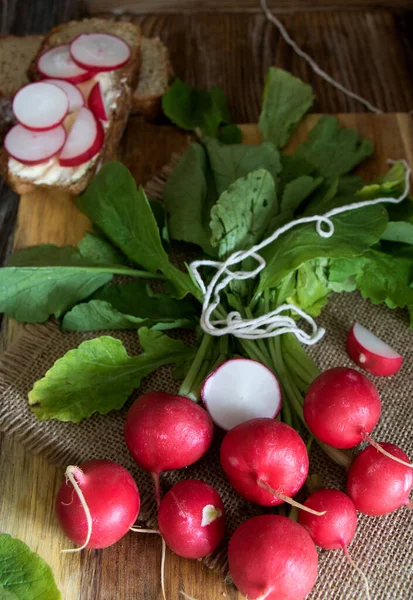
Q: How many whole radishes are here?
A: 8